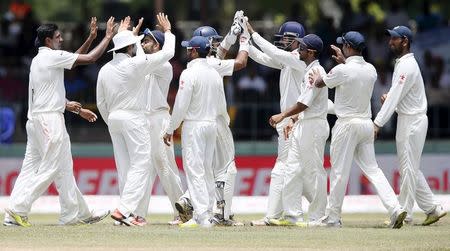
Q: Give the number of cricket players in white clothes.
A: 9